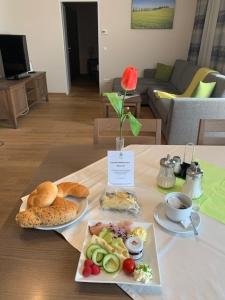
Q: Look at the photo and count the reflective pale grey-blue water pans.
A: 0